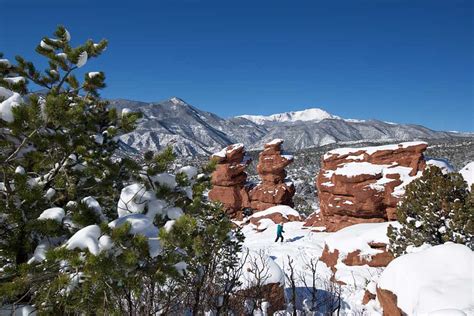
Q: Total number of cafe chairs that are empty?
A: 0